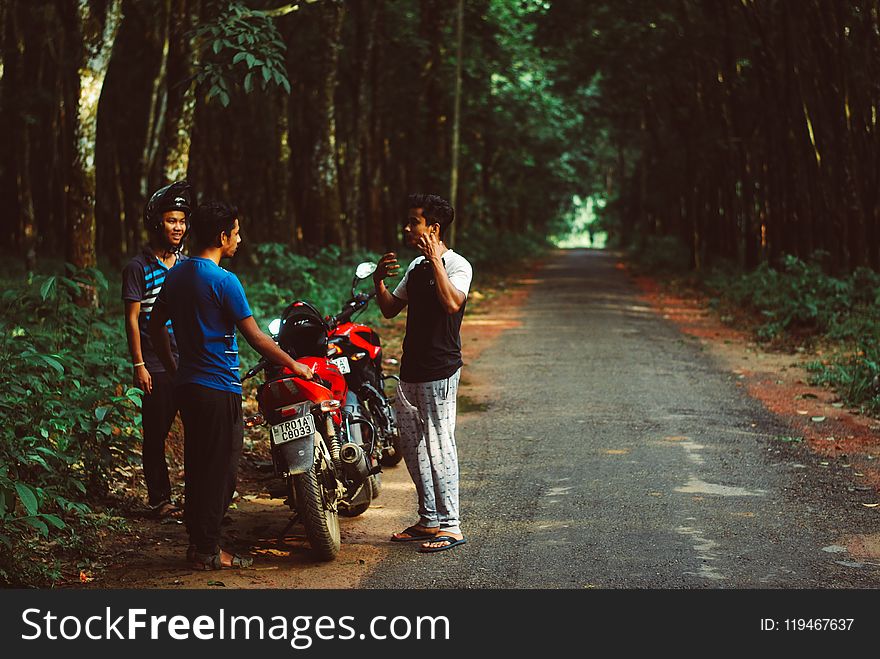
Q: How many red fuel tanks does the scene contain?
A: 2